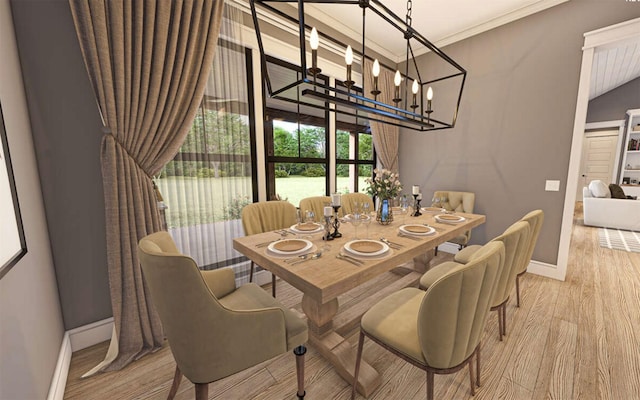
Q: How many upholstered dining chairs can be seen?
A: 8